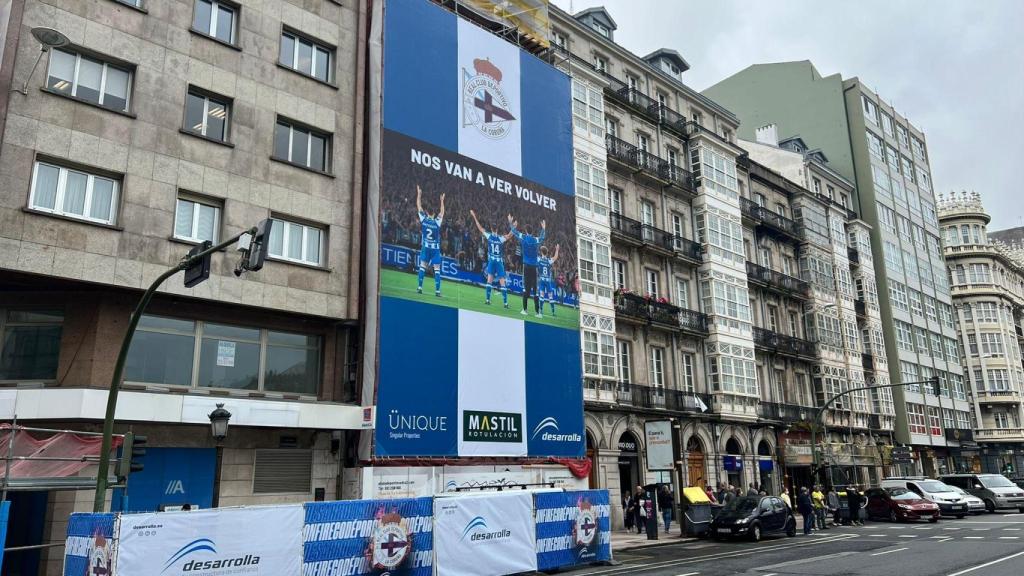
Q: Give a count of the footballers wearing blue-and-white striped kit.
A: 3